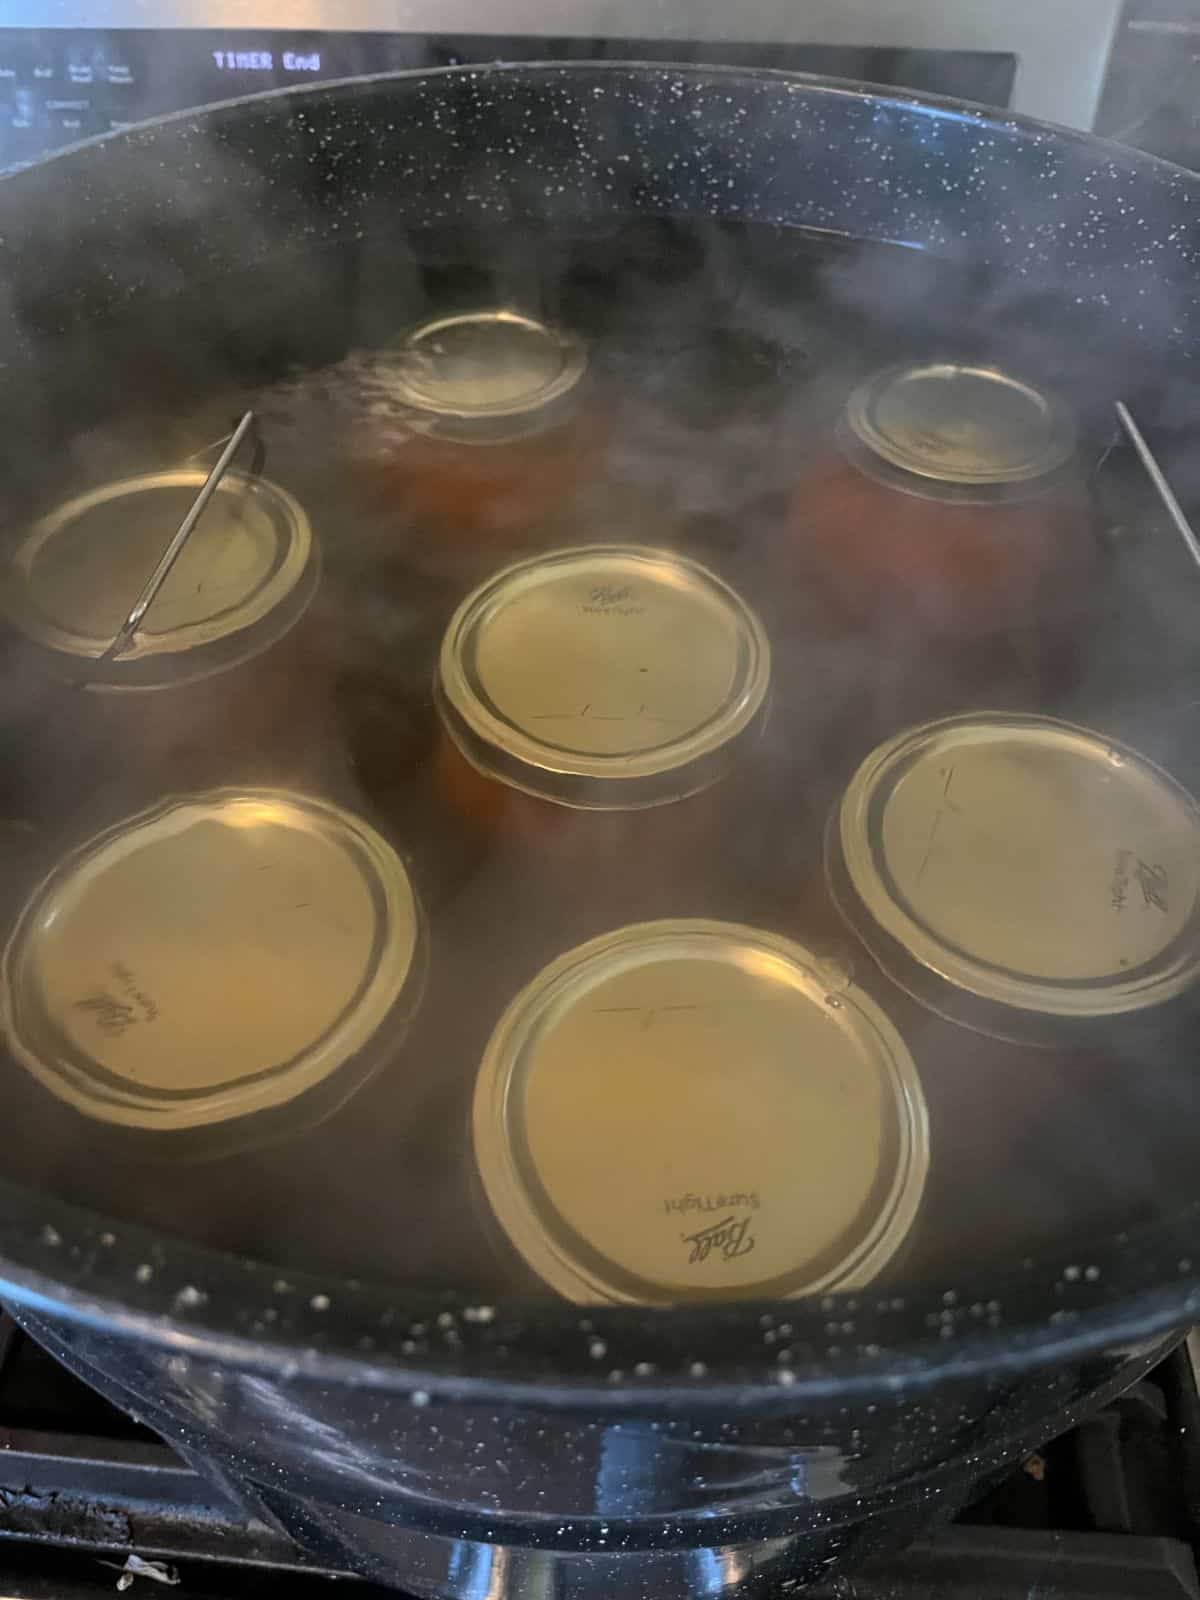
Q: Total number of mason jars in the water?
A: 7